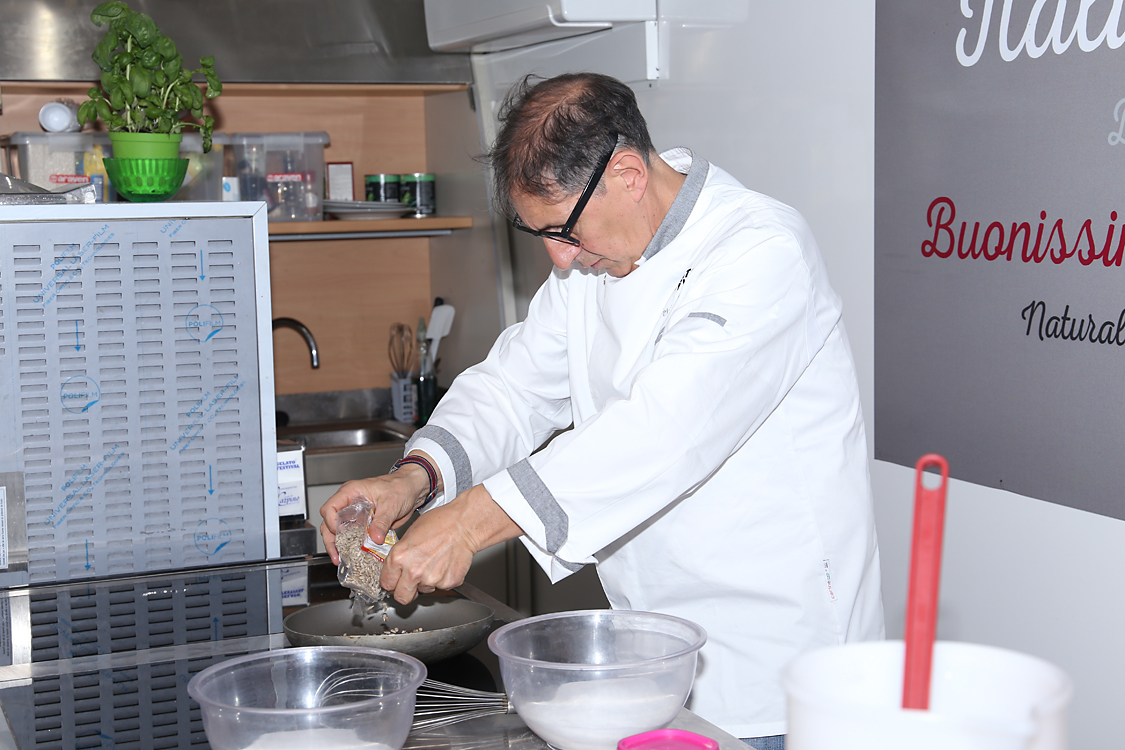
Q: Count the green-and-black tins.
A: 2